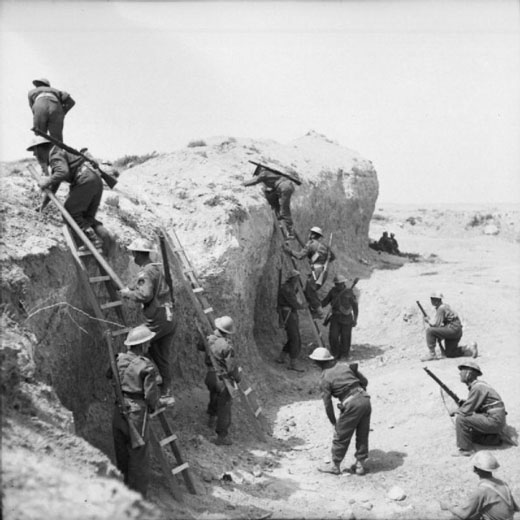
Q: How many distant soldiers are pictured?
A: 2